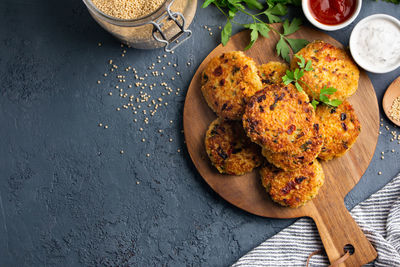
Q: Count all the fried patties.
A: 8